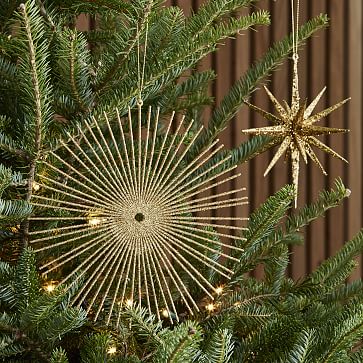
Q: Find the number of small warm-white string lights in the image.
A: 8